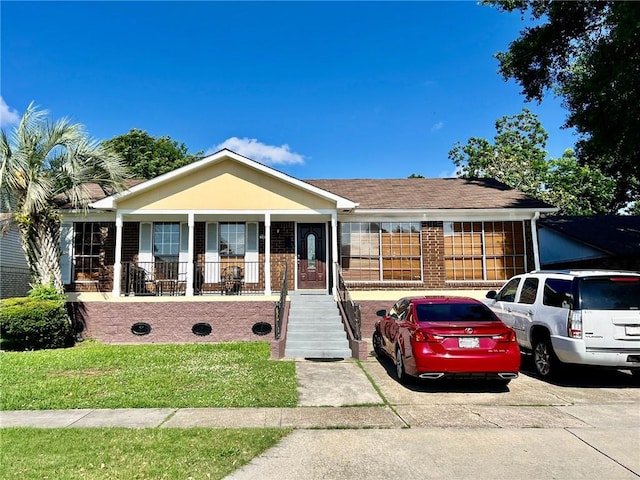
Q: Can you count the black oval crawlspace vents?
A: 3